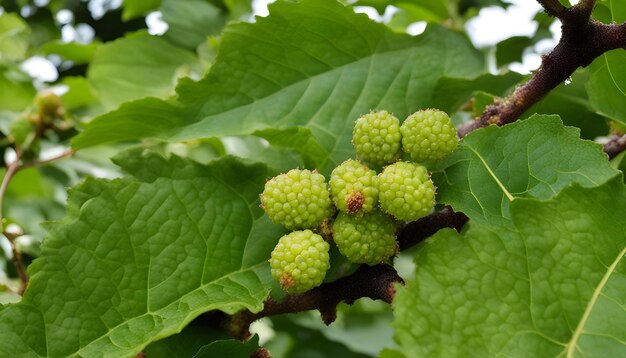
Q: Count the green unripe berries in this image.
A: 7